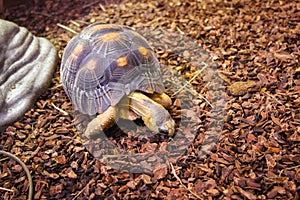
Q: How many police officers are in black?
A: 0